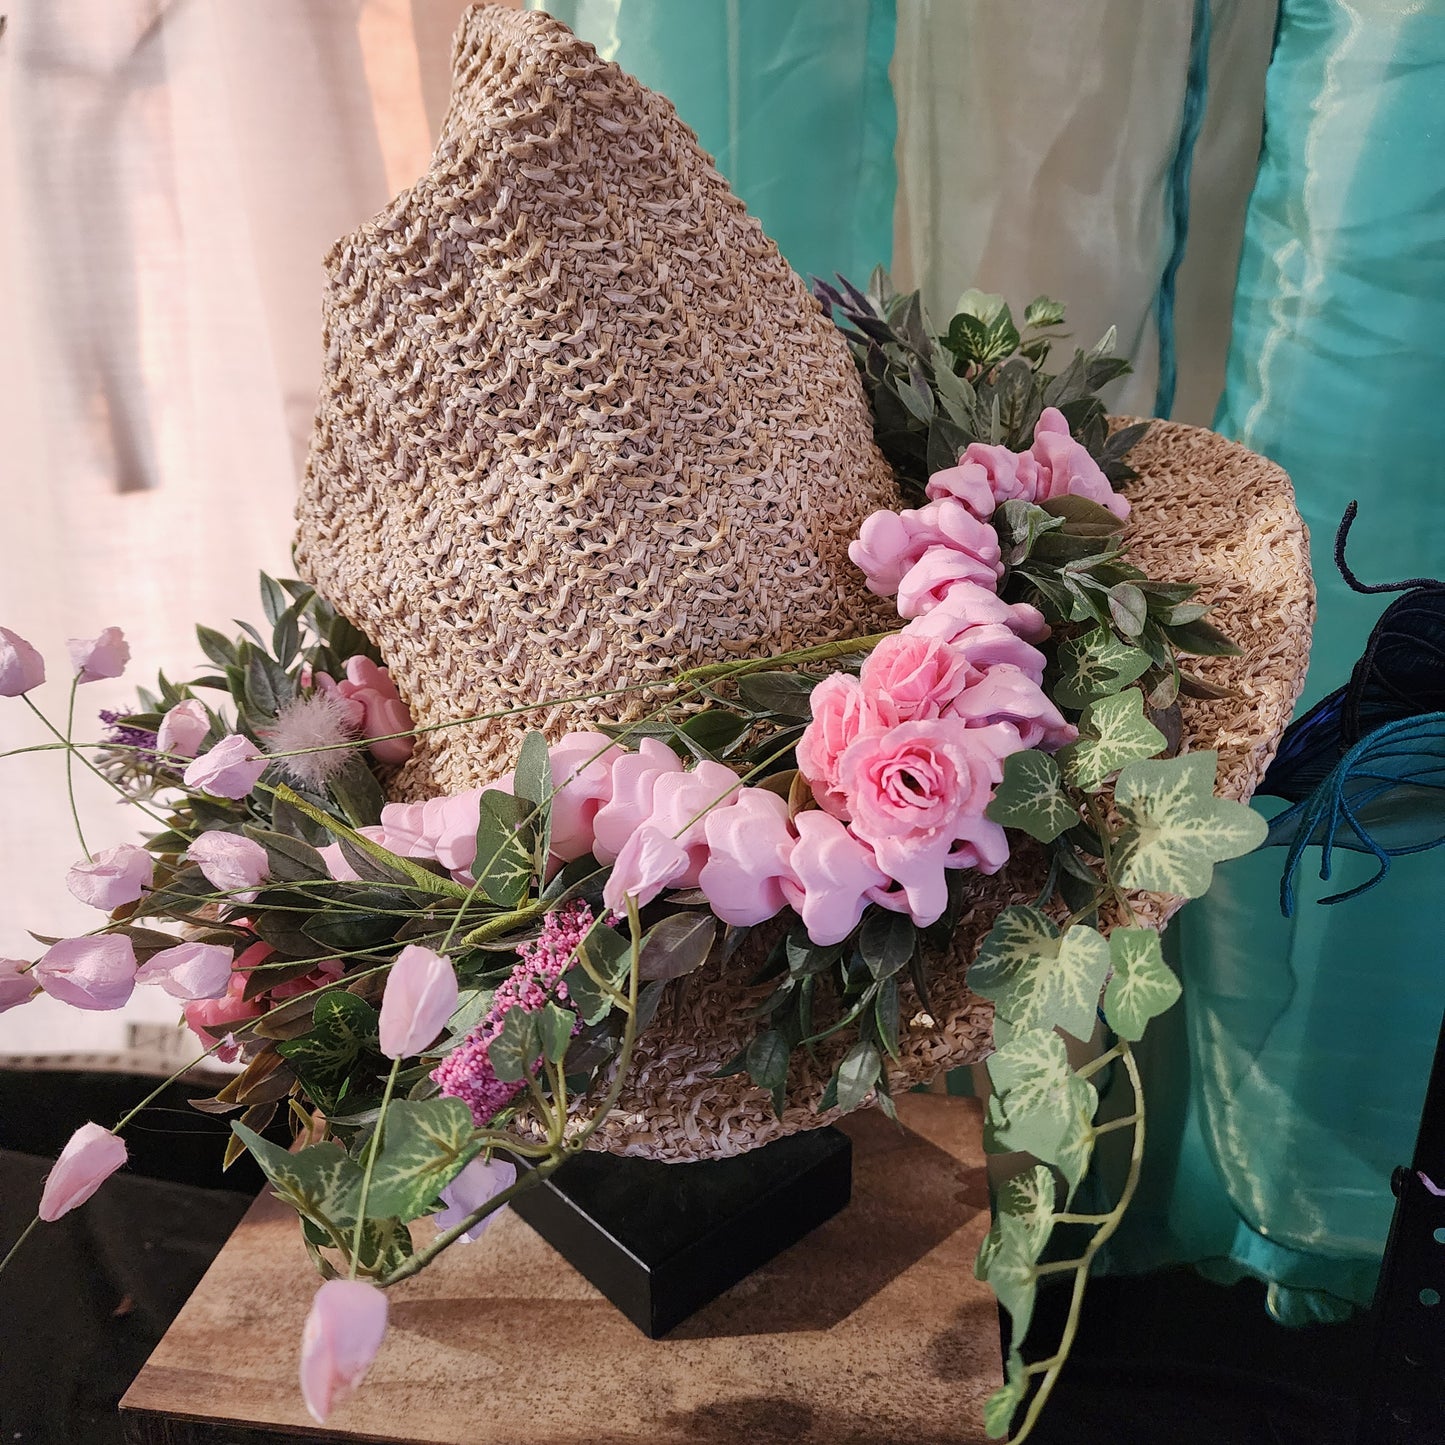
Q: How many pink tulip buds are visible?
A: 14